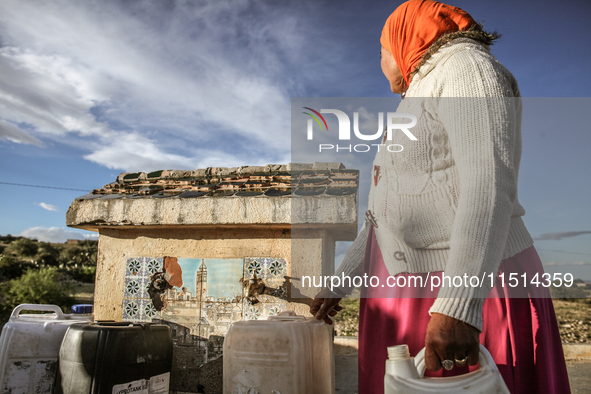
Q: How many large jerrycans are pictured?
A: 4